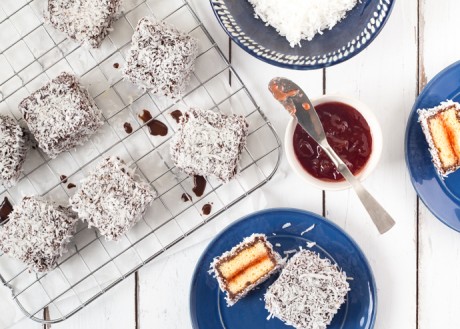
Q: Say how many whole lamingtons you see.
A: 8